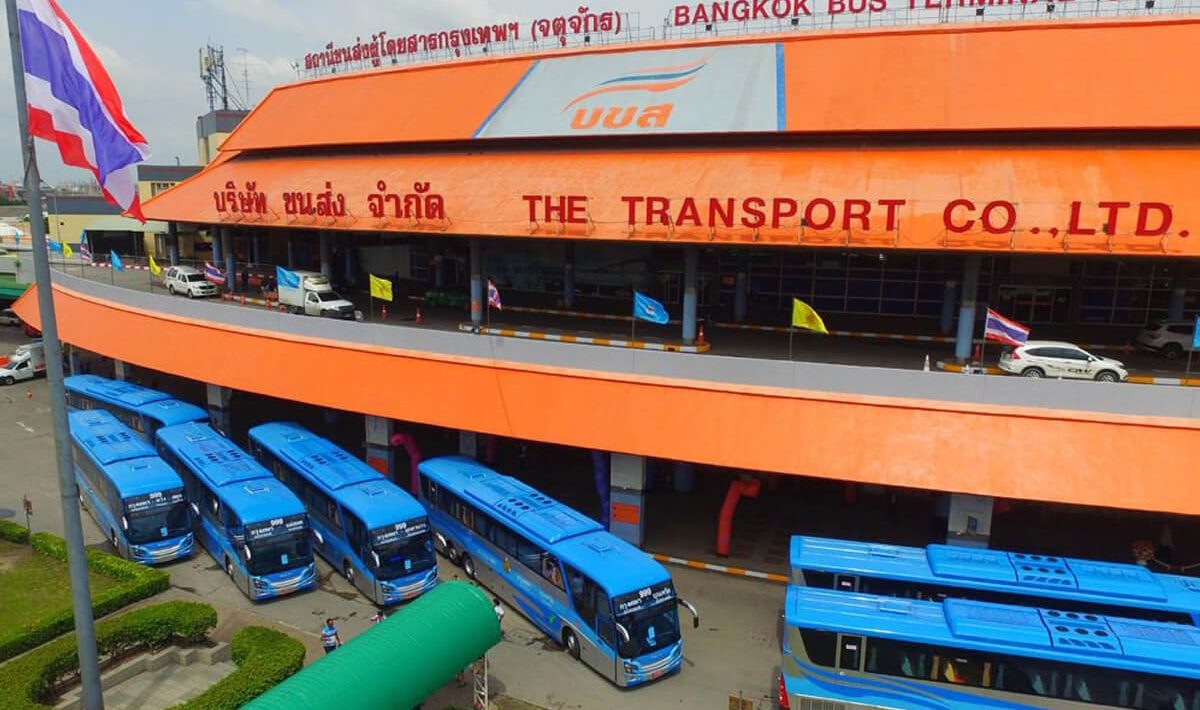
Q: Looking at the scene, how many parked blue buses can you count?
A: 7